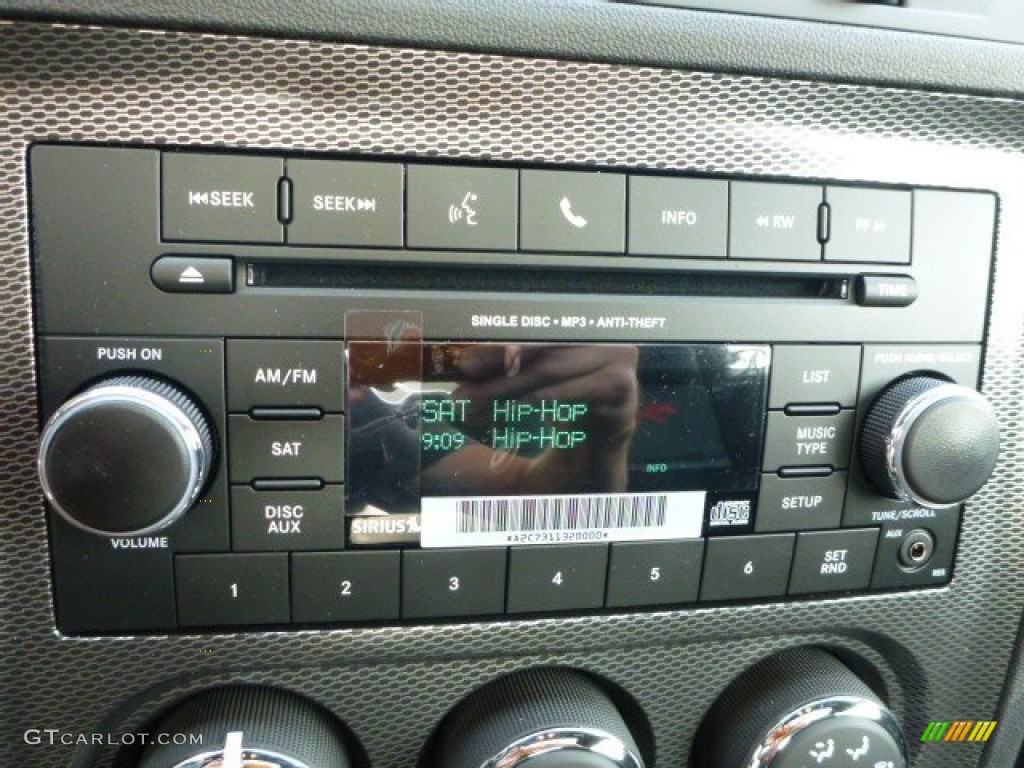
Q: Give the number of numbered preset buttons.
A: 6